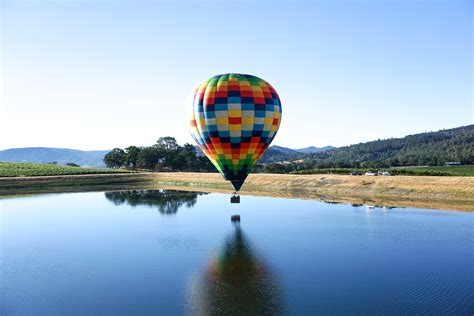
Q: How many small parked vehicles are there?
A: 3